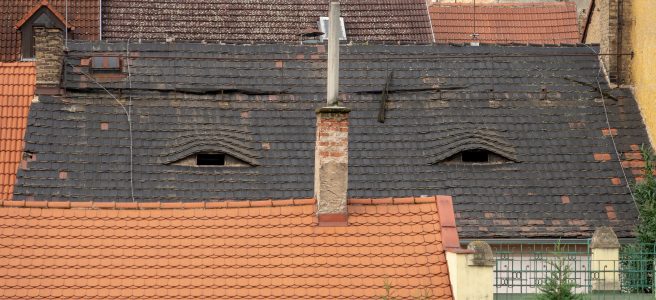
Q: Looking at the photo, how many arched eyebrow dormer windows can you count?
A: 2